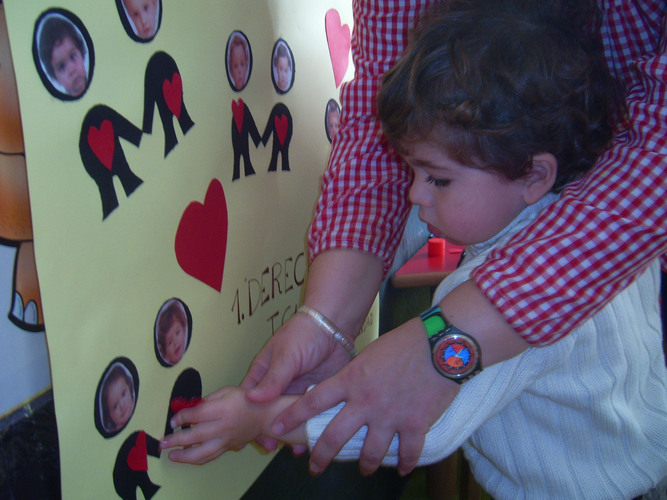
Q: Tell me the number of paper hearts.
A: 8